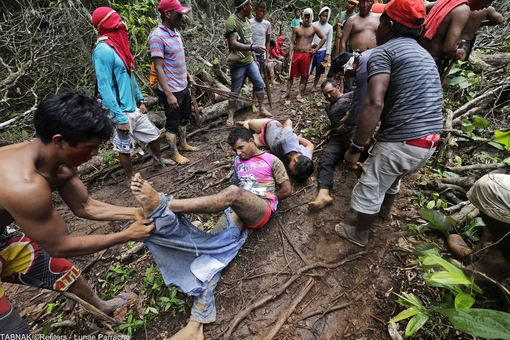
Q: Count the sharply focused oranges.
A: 0